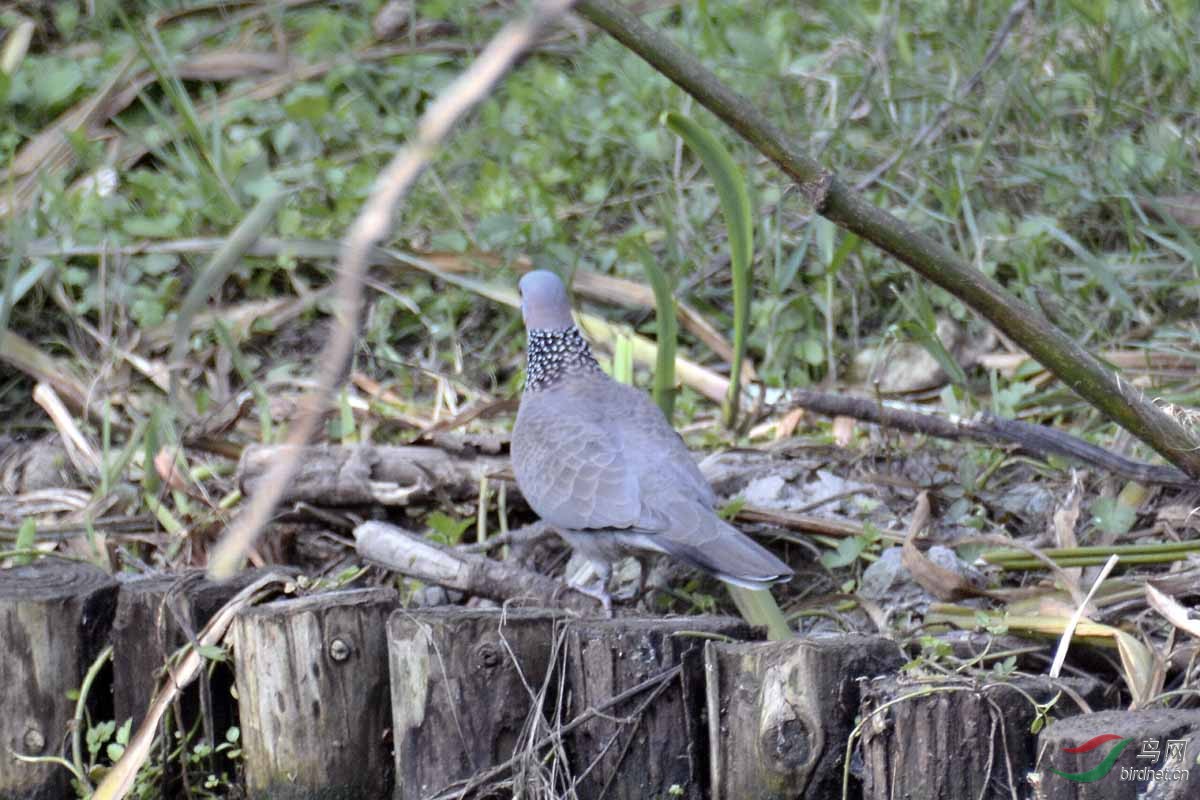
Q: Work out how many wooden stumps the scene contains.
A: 8